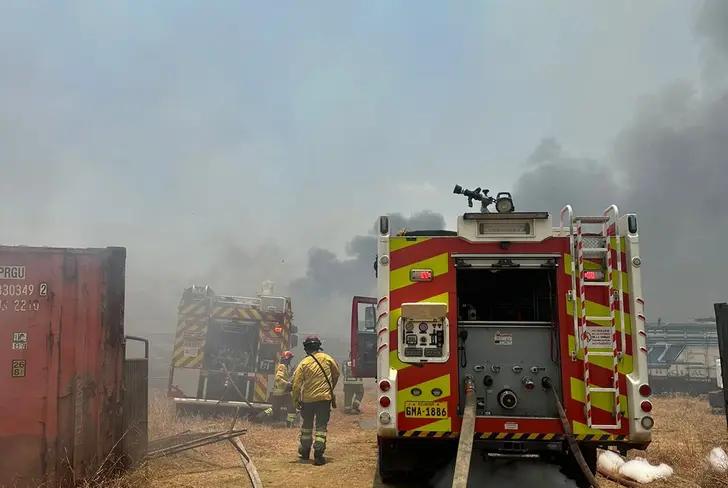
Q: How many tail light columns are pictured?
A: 2